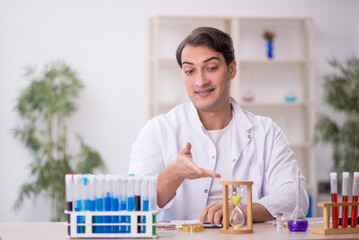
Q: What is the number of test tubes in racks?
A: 15